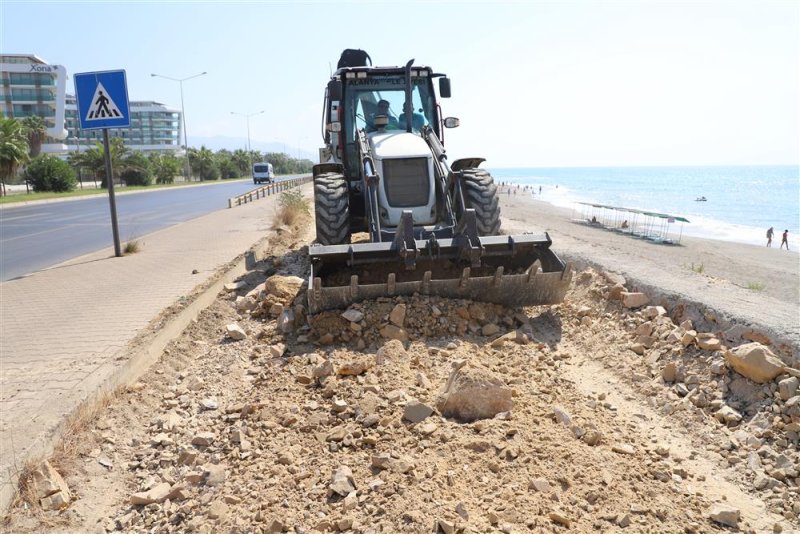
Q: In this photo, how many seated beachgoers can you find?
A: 2